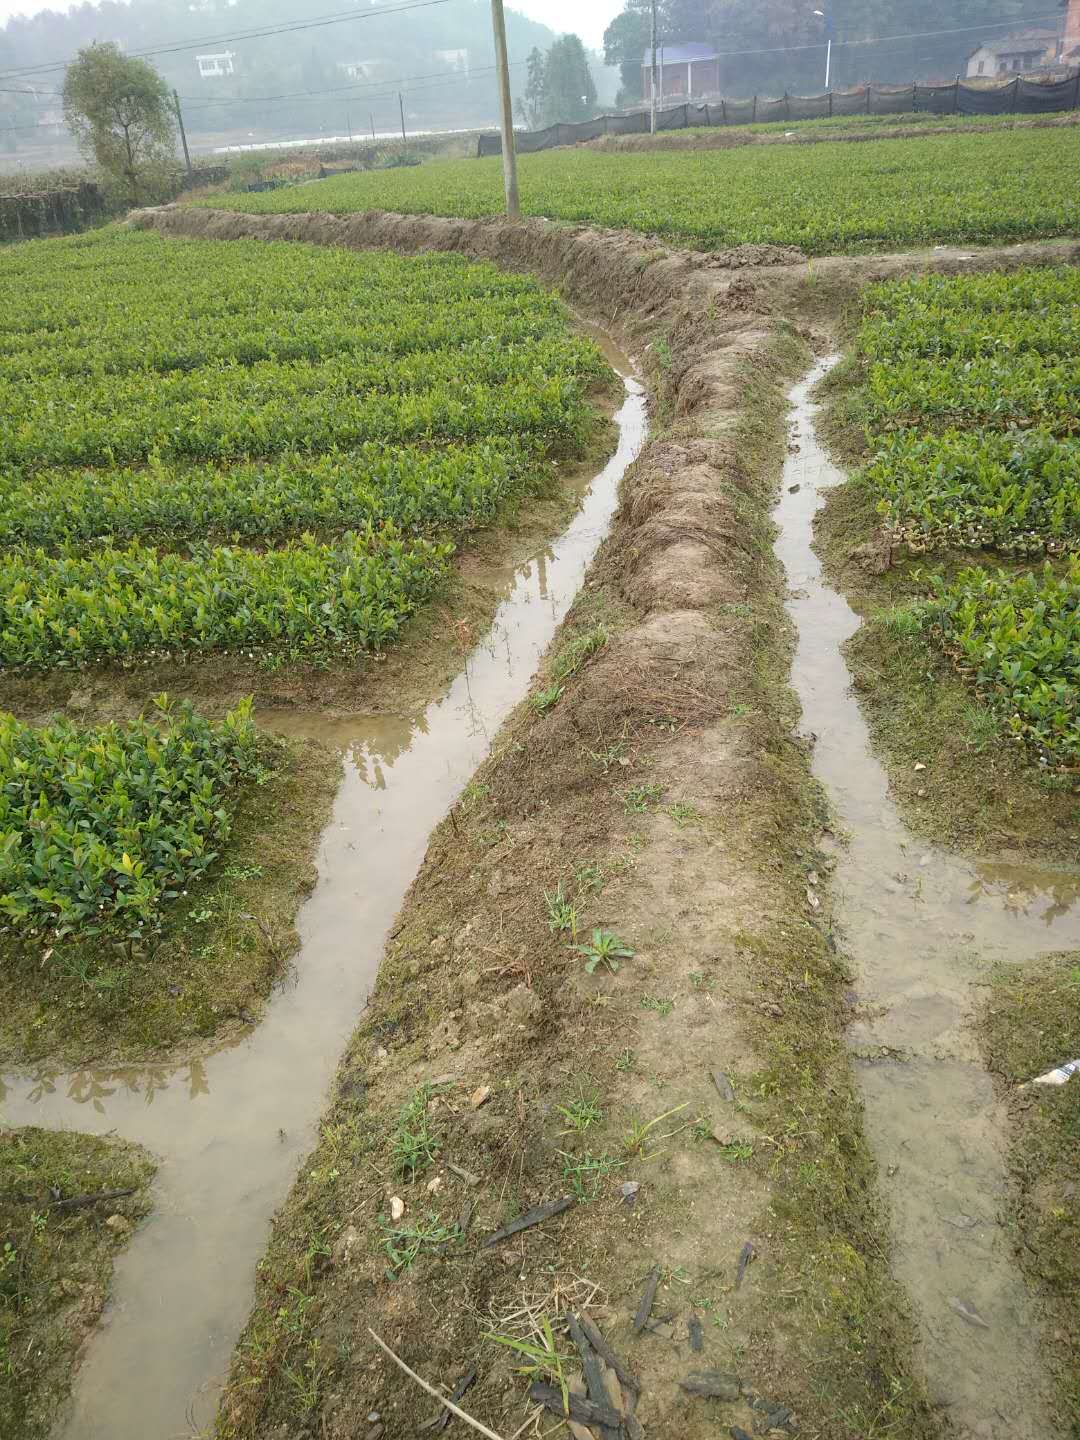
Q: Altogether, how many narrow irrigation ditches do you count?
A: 2